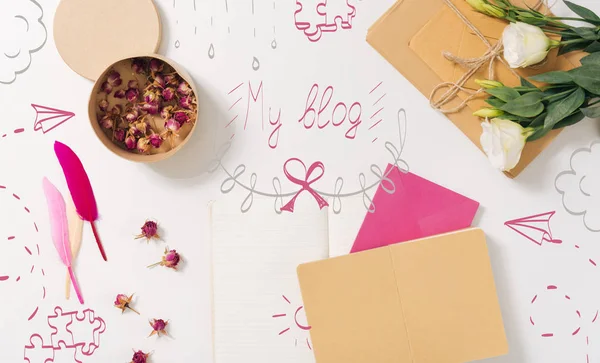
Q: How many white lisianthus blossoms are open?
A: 2